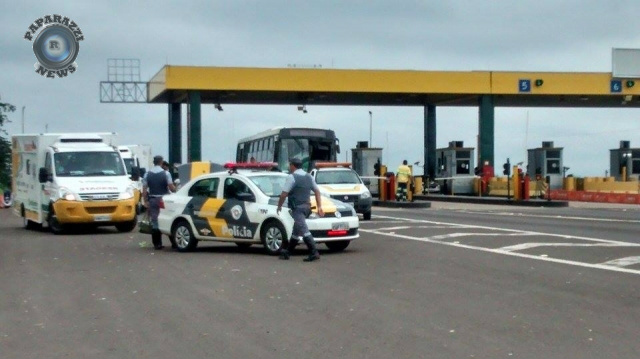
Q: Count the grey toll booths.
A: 4